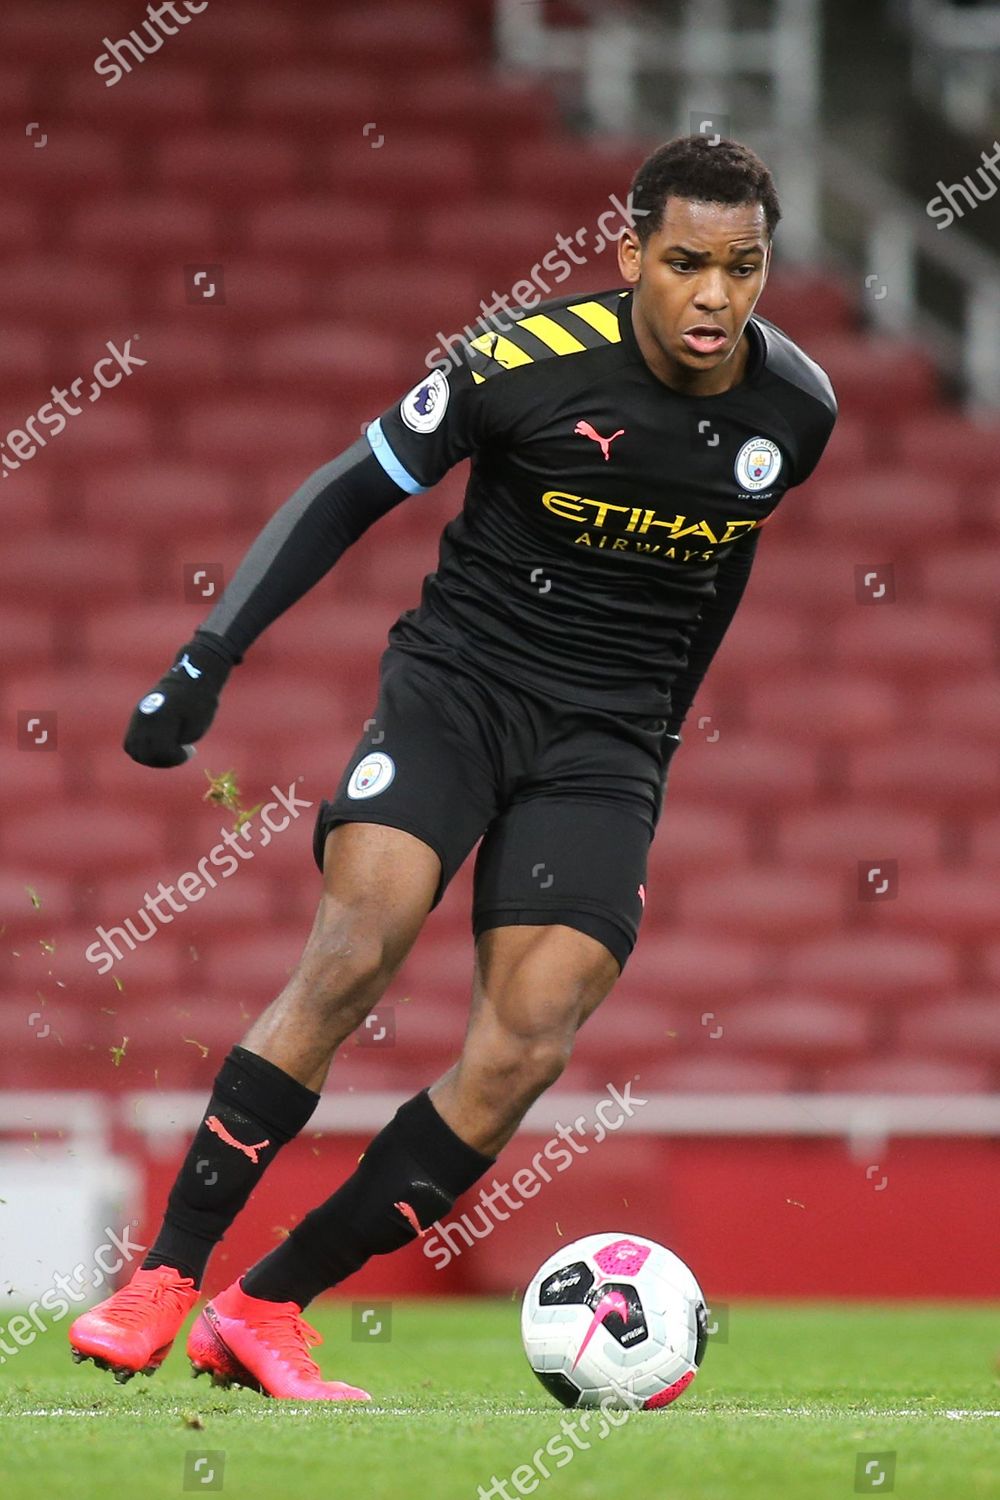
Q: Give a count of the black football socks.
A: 2